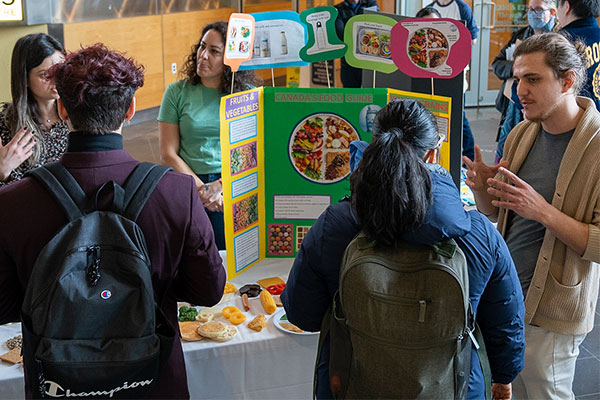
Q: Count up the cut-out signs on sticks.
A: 5